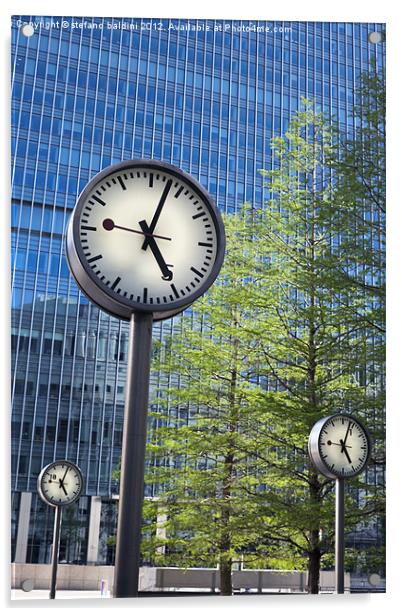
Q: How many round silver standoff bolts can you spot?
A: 4